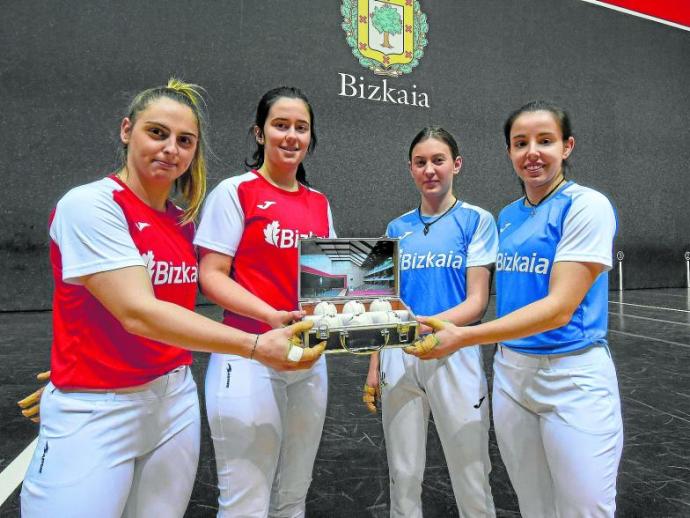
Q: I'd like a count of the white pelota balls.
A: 6